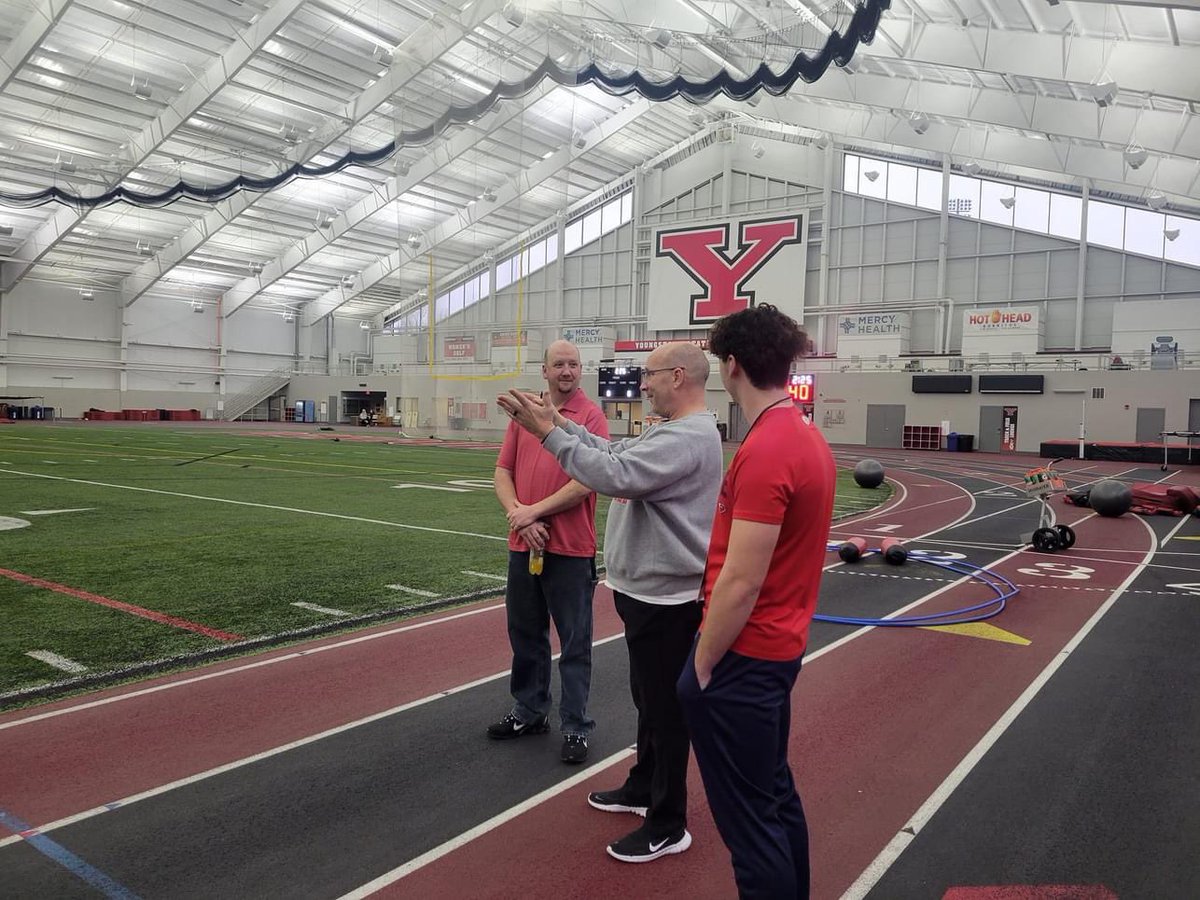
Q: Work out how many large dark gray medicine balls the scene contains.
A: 2